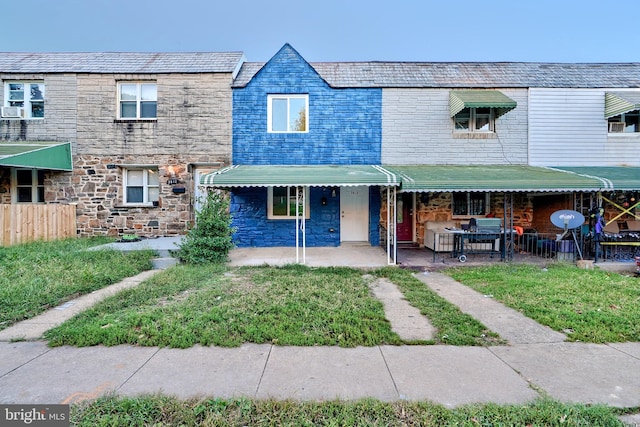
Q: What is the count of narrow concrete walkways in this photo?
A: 3